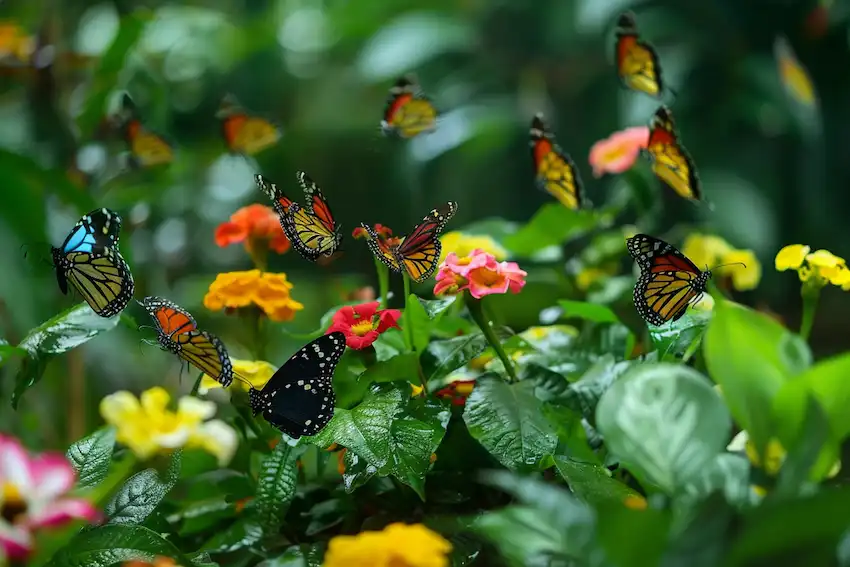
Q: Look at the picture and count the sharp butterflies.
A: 6